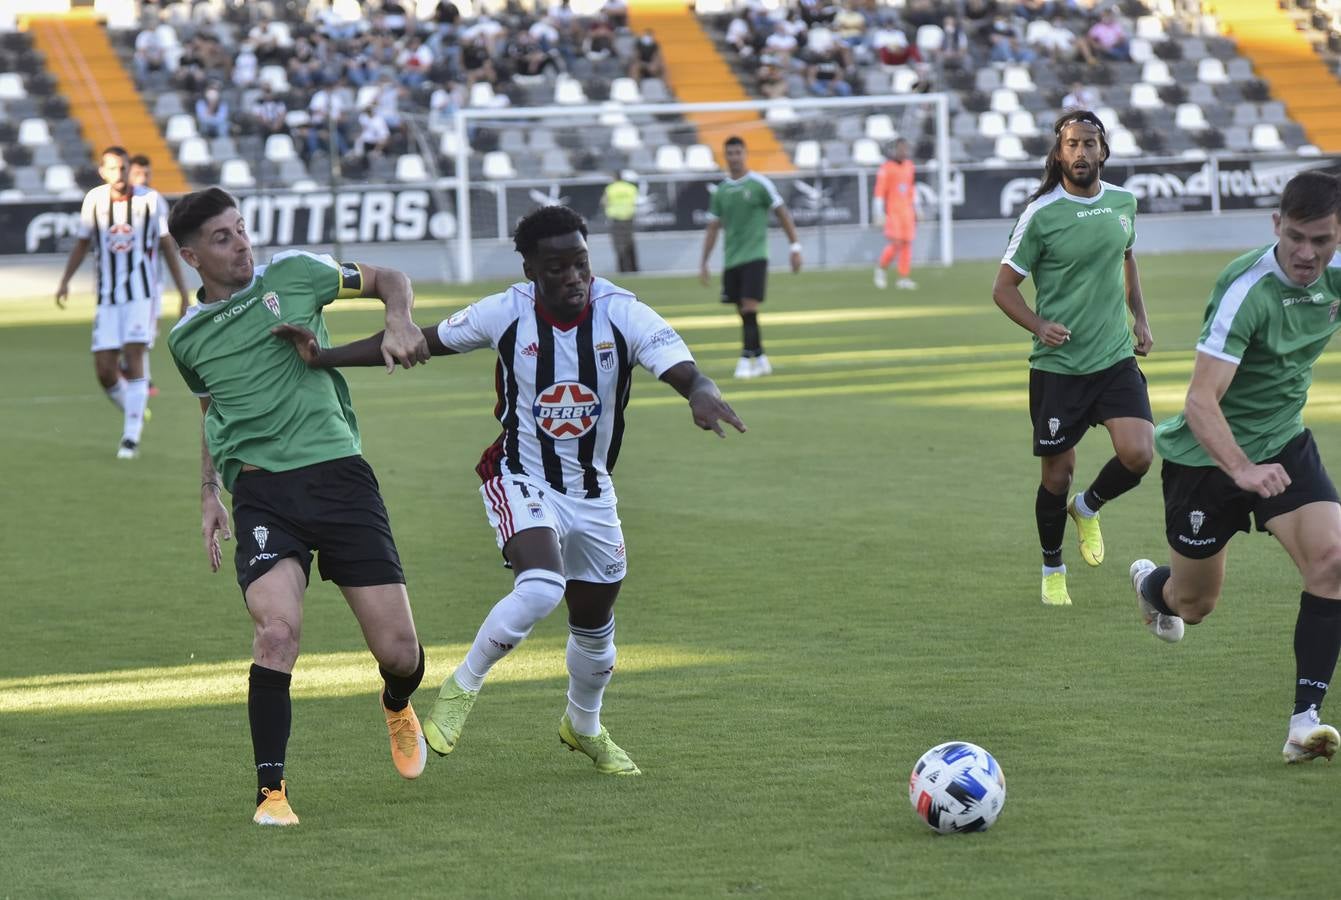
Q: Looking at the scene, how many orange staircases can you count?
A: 3